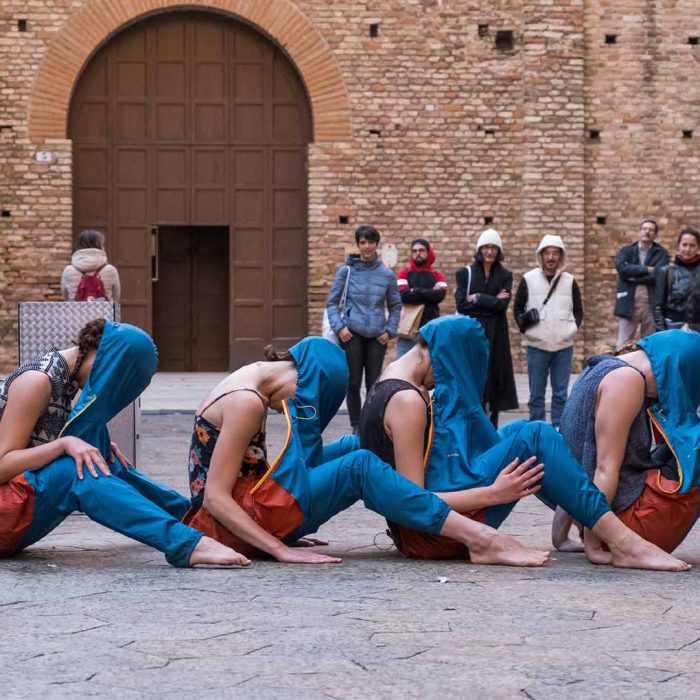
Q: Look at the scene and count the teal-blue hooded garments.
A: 4